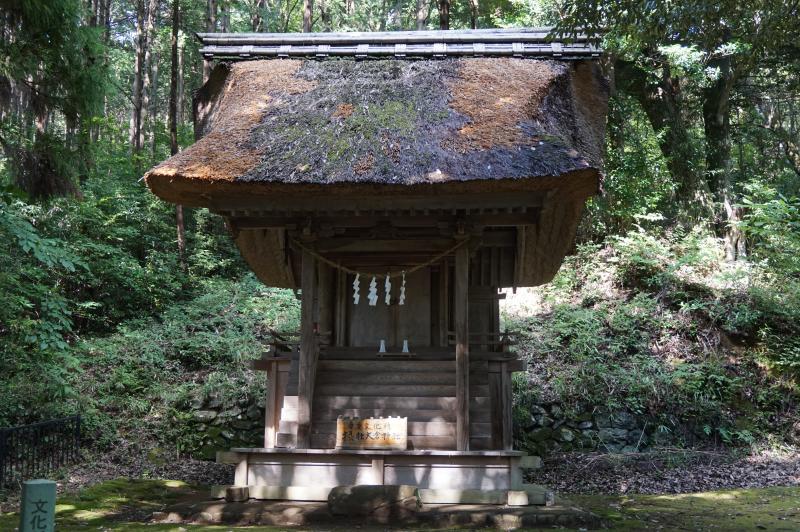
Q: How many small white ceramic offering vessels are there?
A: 2